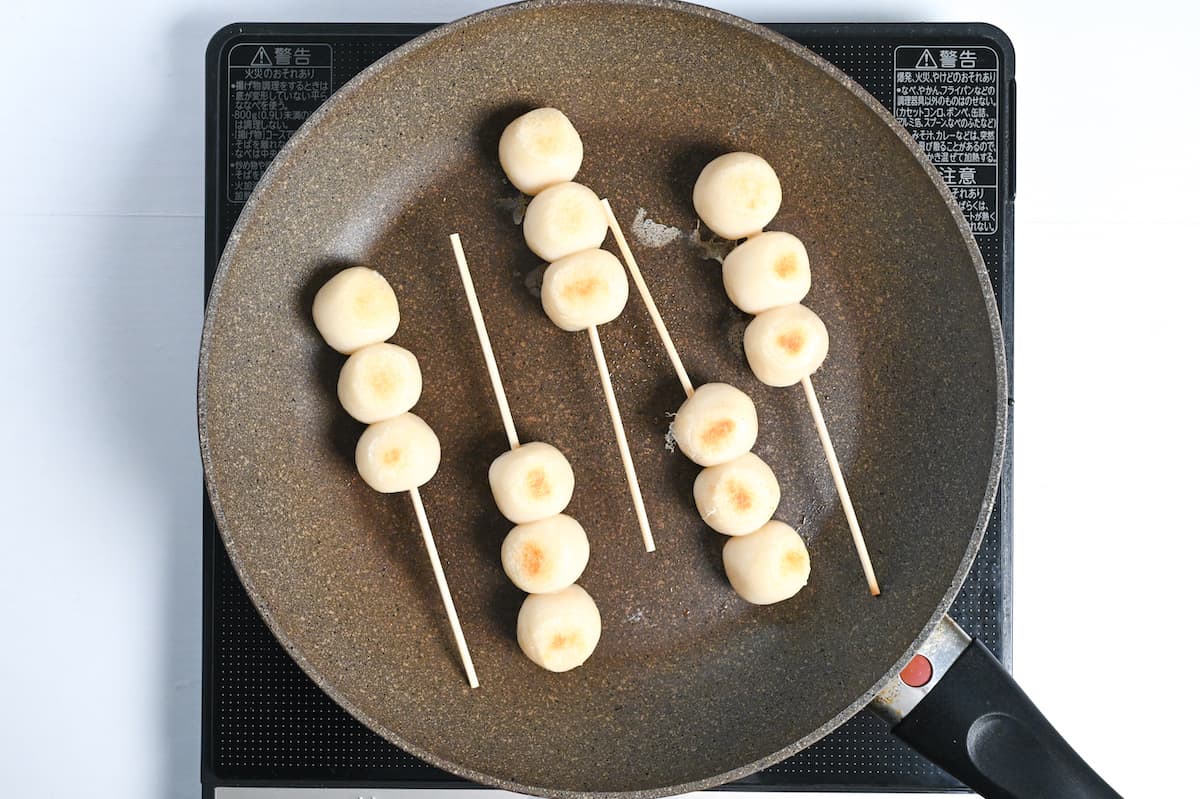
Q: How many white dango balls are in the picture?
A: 15